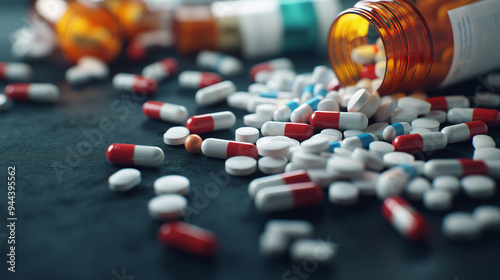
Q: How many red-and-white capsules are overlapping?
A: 2